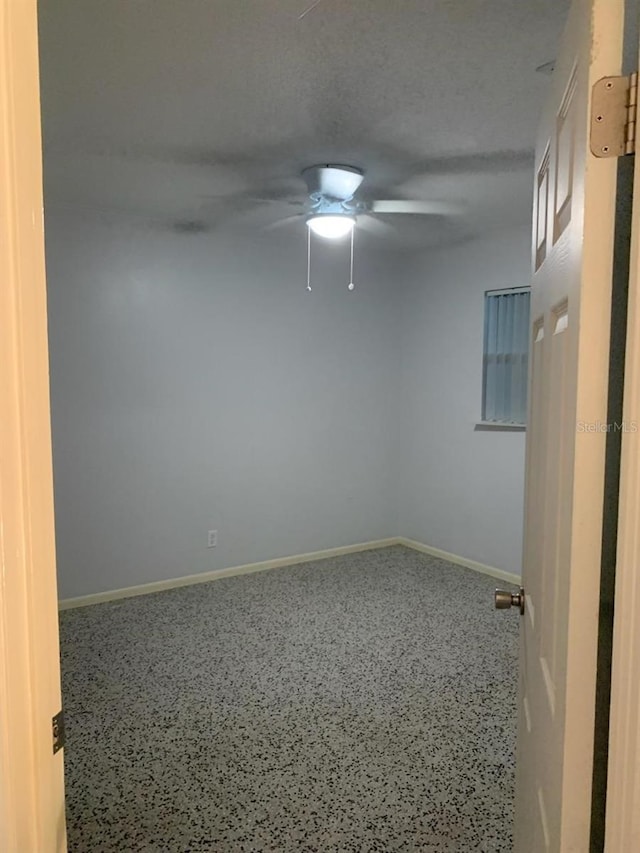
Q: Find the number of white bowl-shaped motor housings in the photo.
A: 1